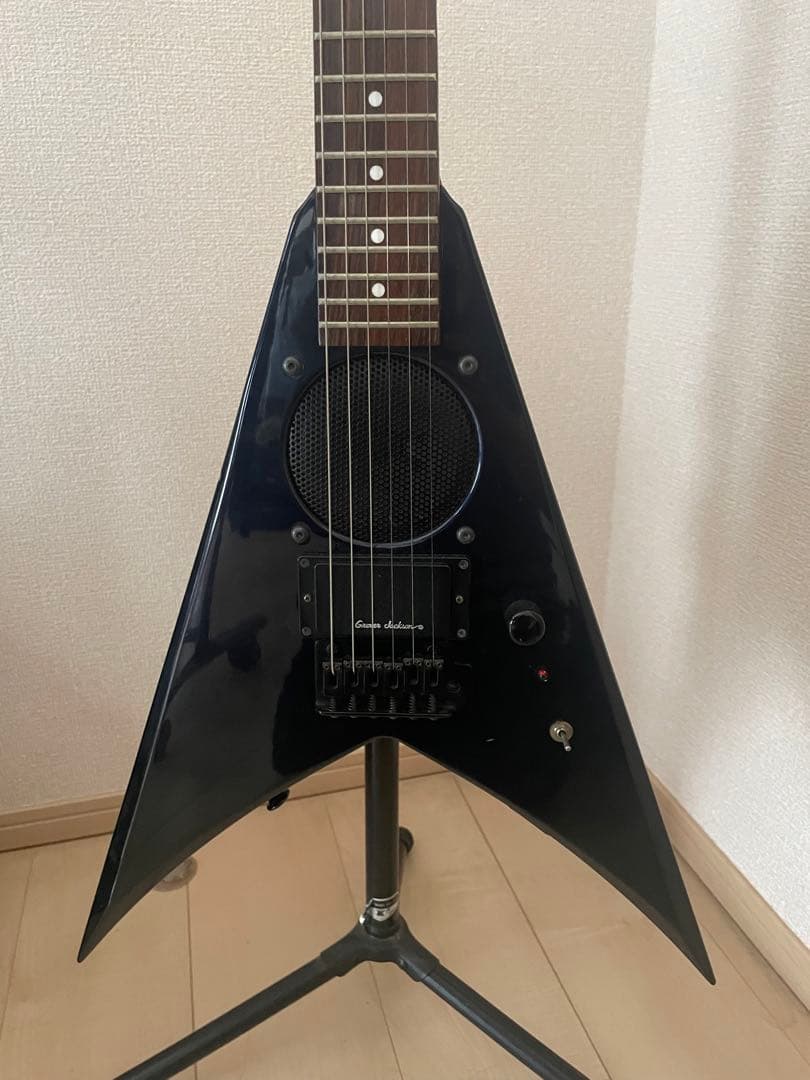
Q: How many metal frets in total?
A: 10